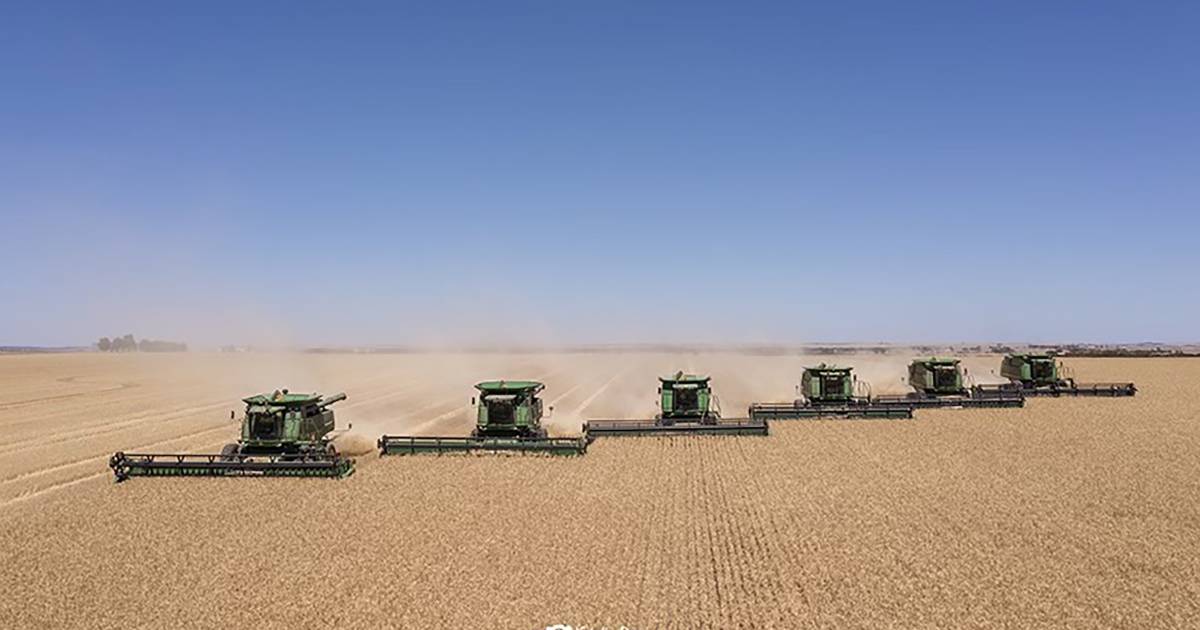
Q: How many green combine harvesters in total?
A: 6